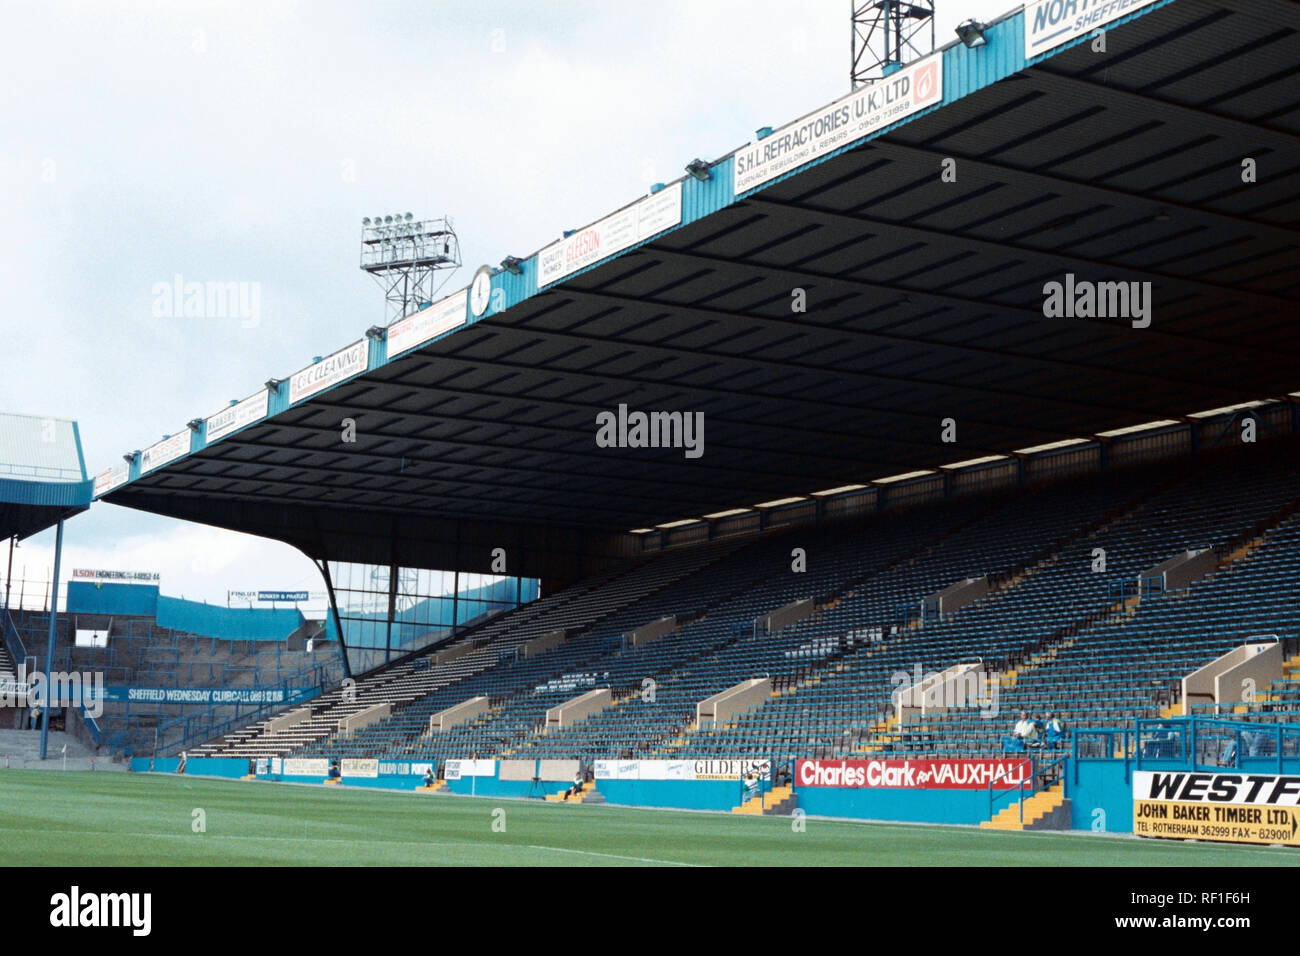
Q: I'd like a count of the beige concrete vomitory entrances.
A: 13